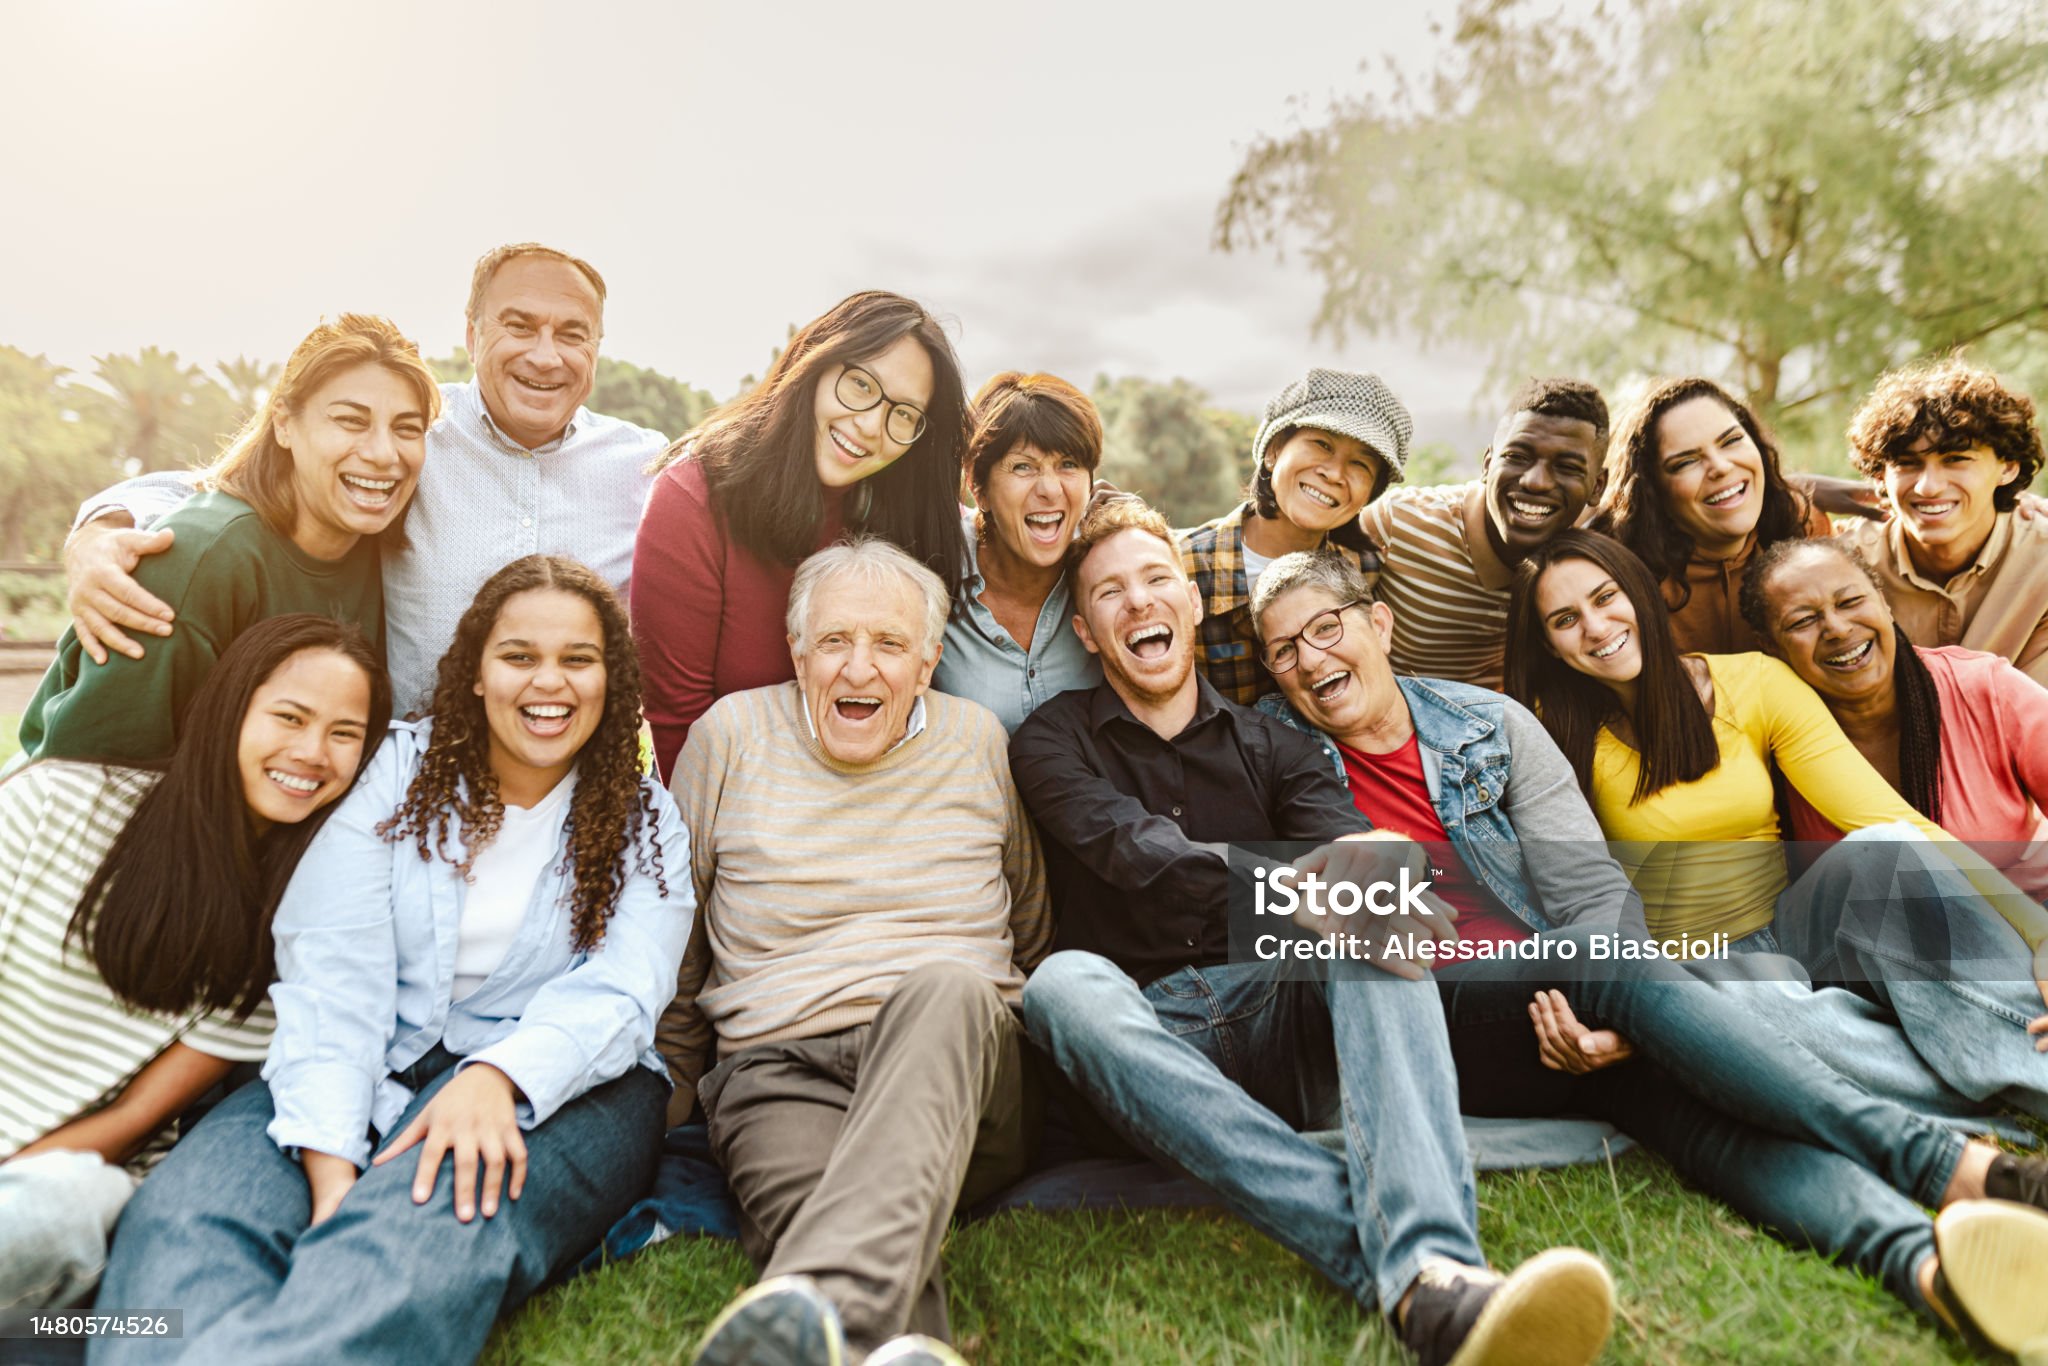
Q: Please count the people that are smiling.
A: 15